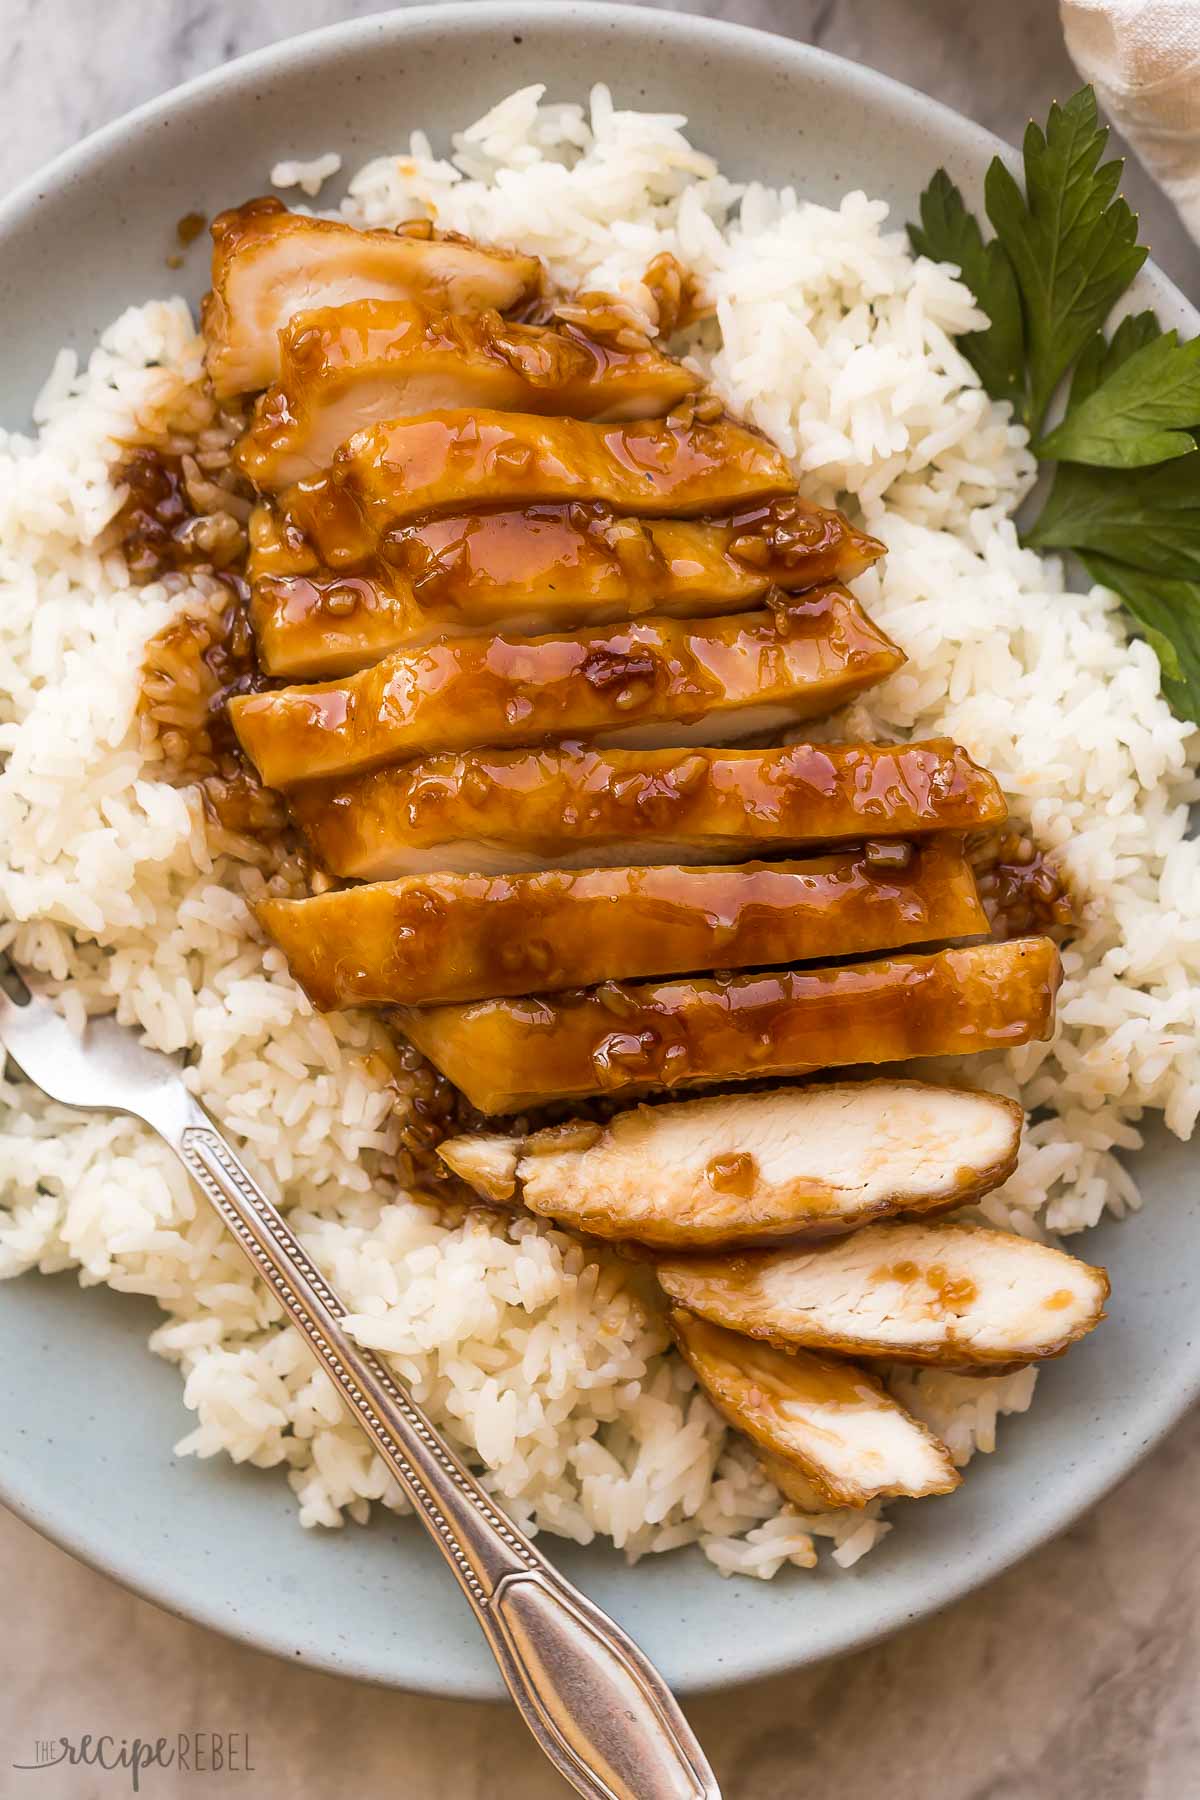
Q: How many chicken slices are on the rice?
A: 11